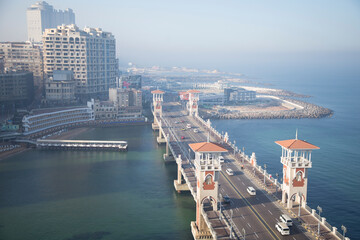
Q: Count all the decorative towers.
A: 4